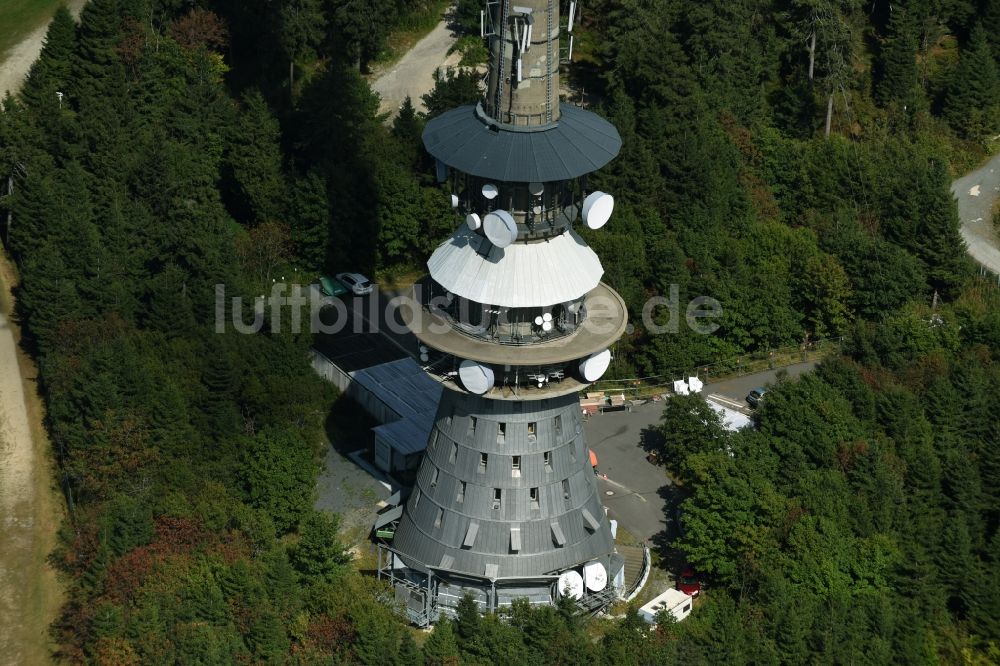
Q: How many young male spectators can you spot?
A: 0